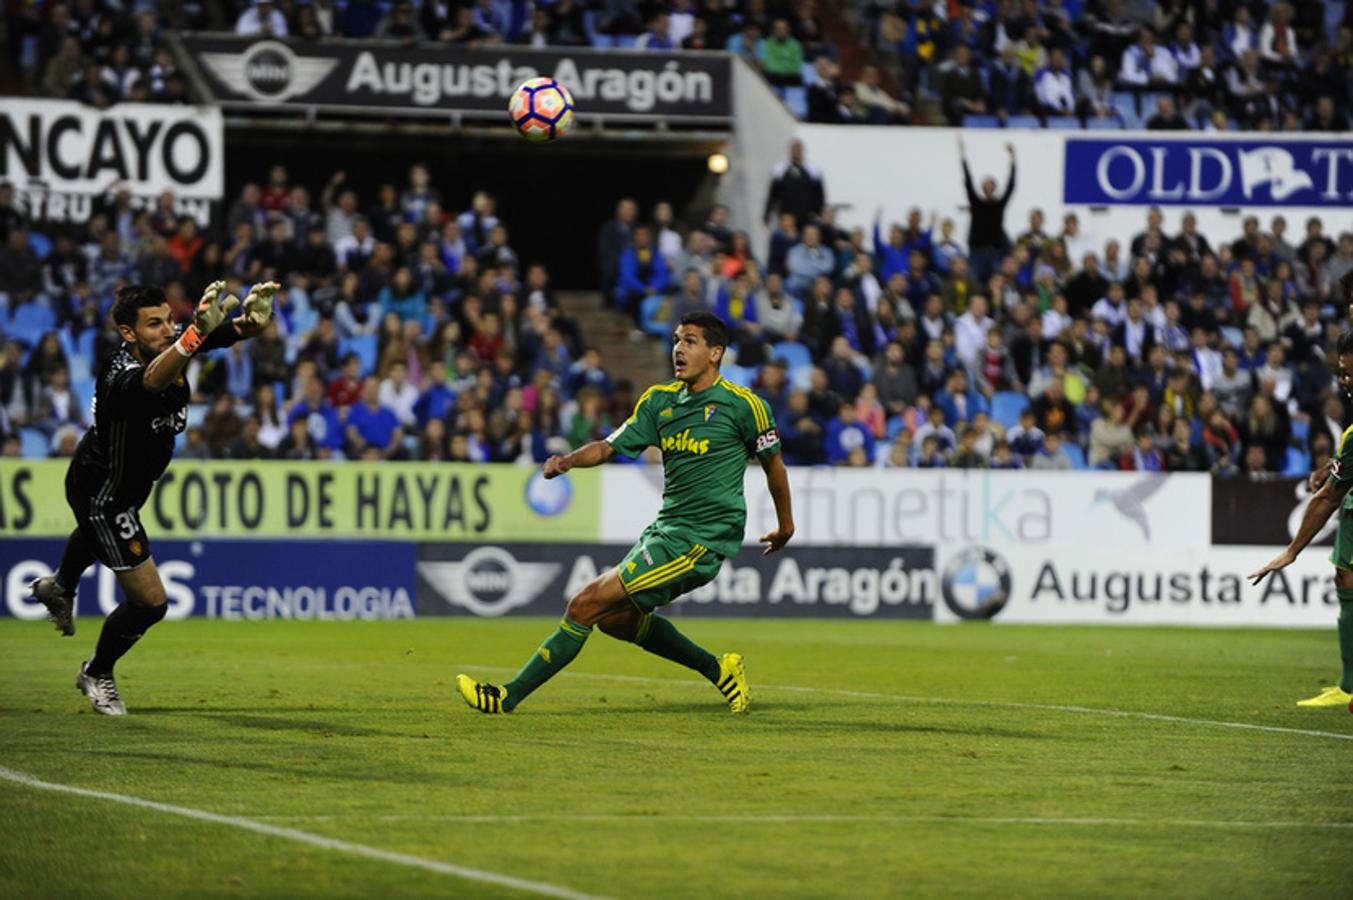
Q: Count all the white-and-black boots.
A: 2